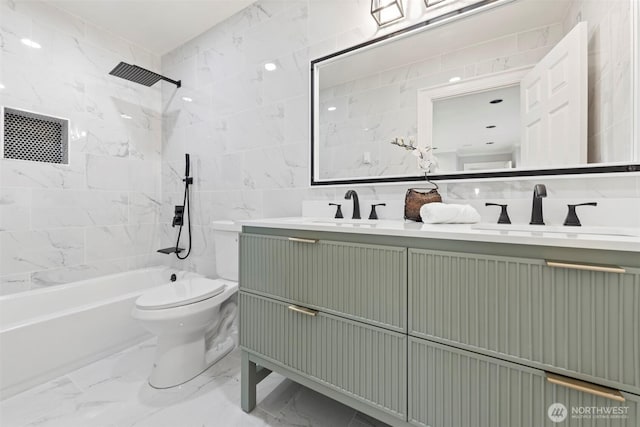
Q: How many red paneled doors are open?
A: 0